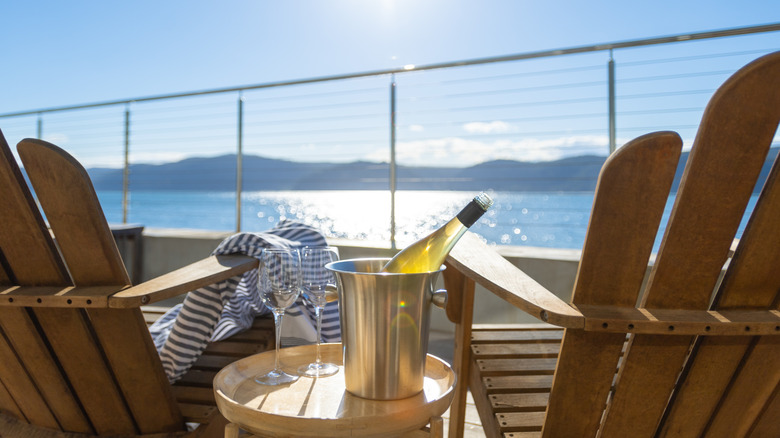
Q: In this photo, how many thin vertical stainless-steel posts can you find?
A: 5